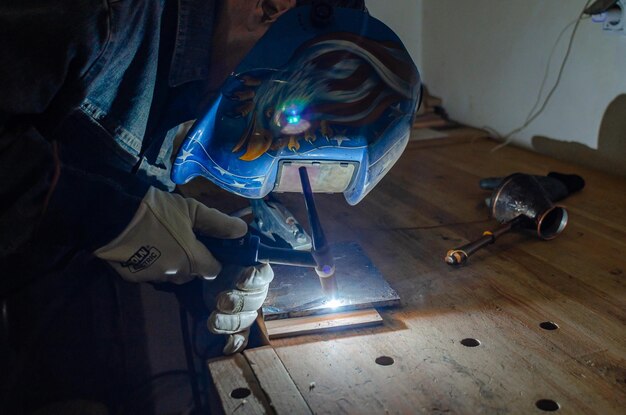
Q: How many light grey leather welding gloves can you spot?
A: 2